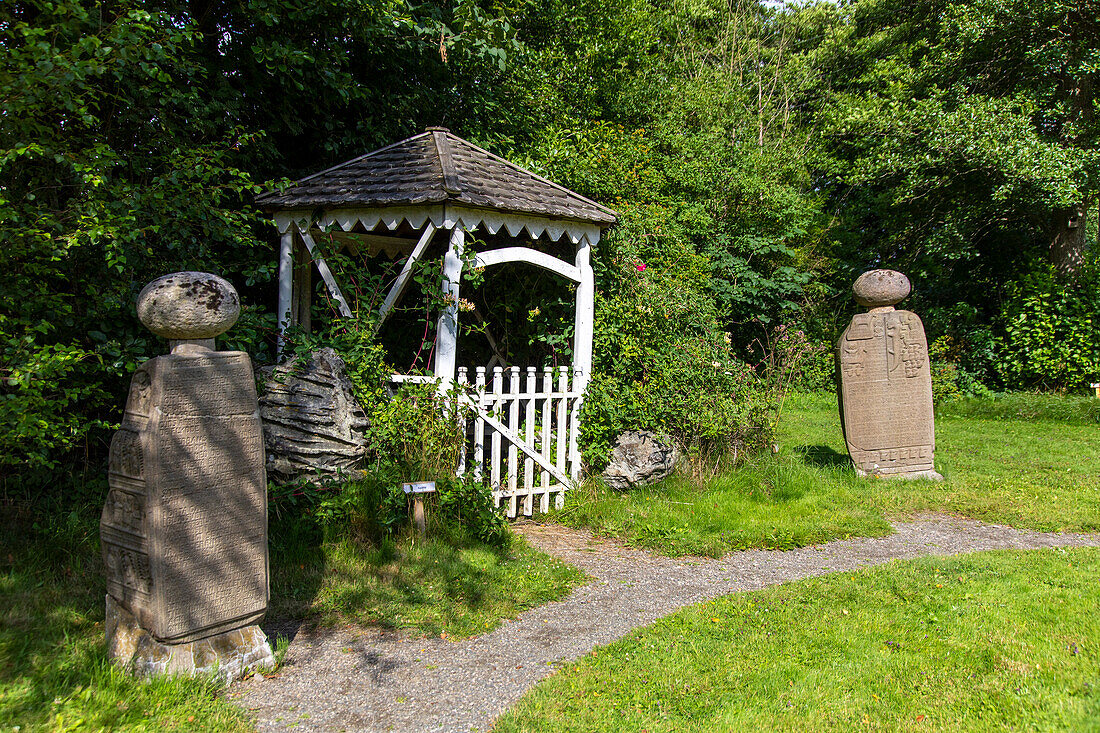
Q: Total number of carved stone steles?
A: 2